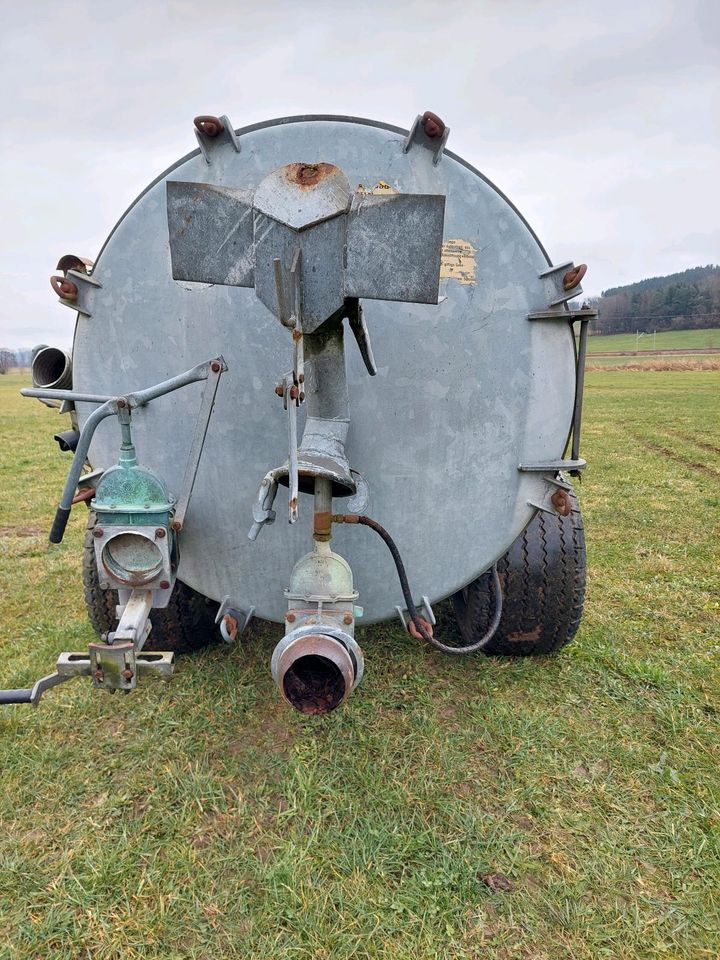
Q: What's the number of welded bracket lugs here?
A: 8